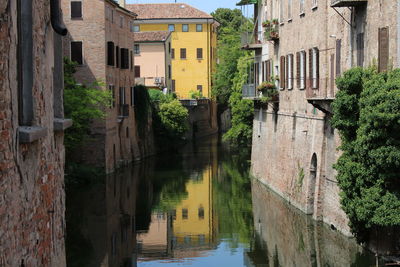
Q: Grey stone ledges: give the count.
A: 2